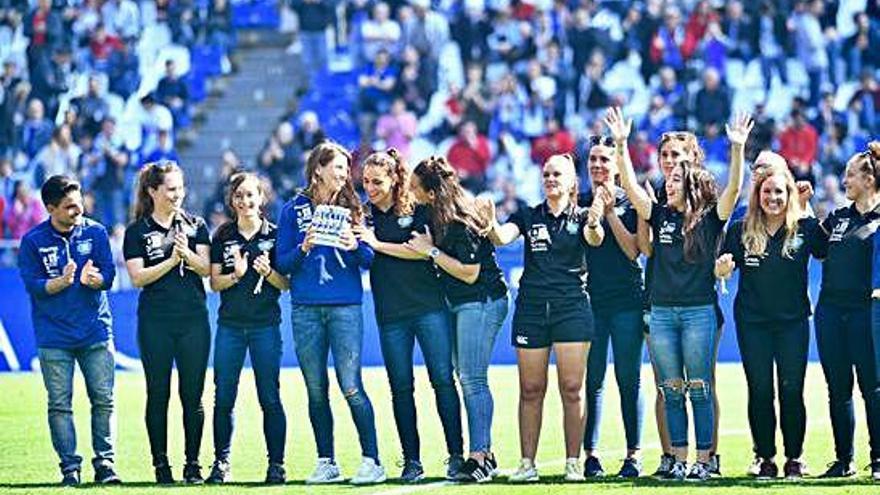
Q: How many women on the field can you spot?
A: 11